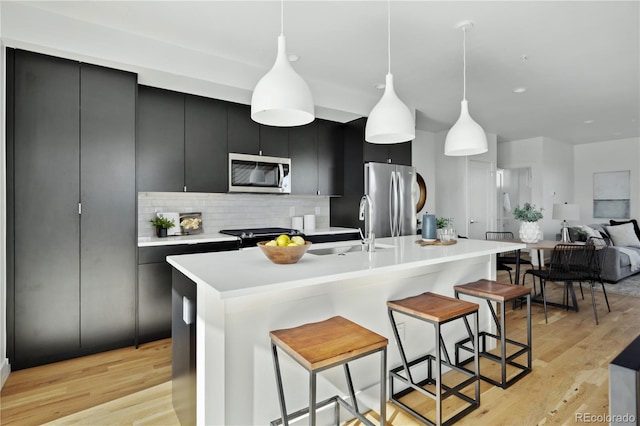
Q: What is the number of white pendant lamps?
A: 3